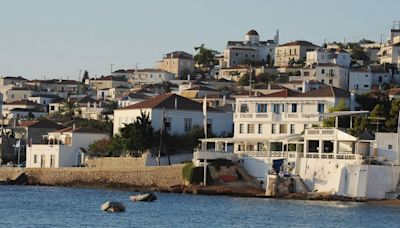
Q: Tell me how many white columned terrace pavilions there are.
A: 1